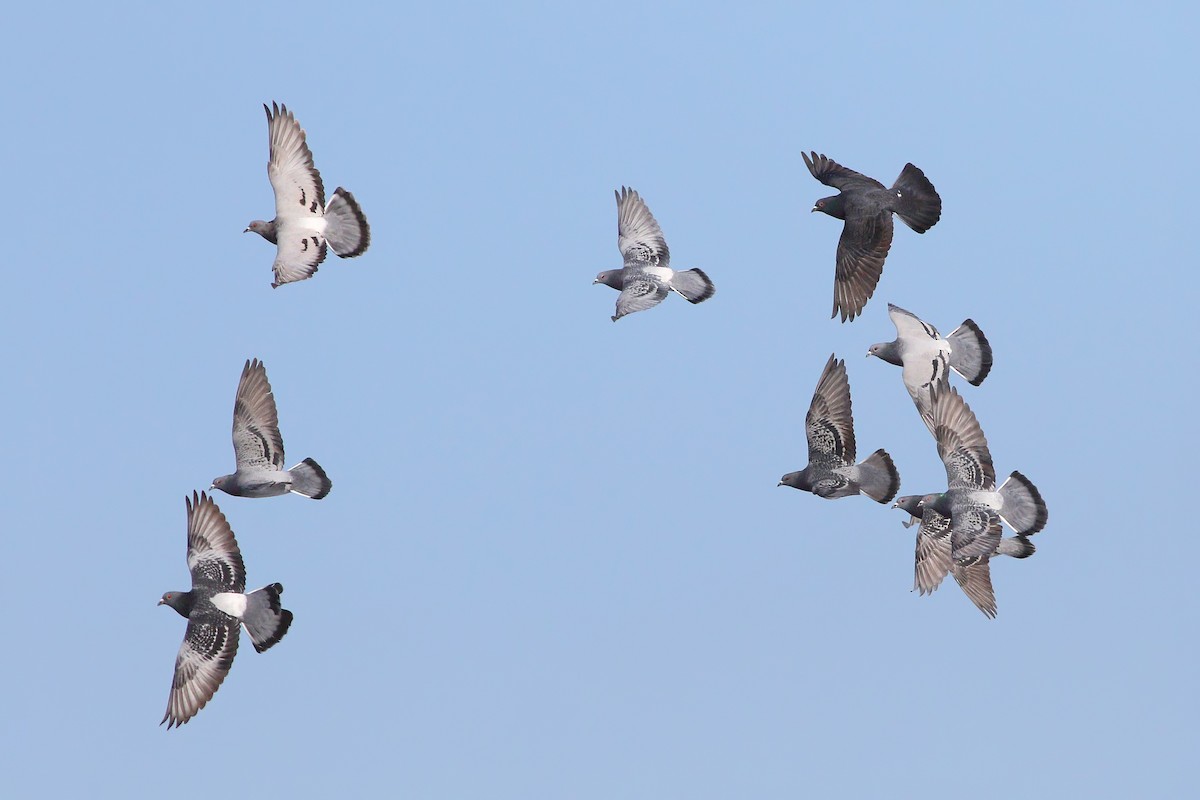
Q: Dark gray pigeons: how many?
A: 1